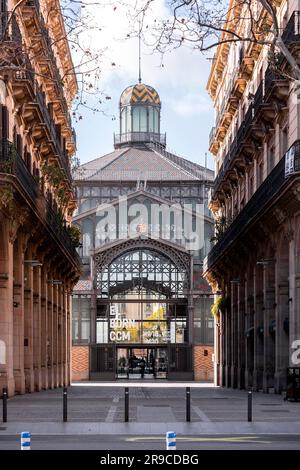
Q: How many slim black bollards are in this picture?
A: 5